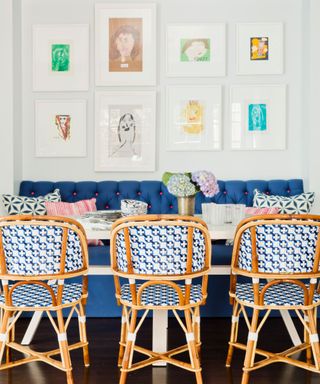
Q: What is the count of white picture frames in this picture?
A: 8